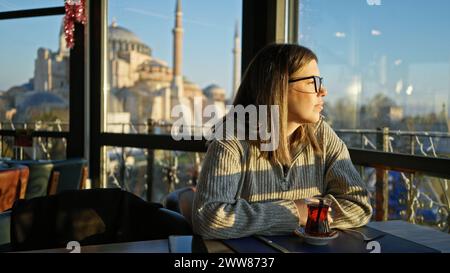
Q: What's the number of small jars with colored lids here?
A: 0